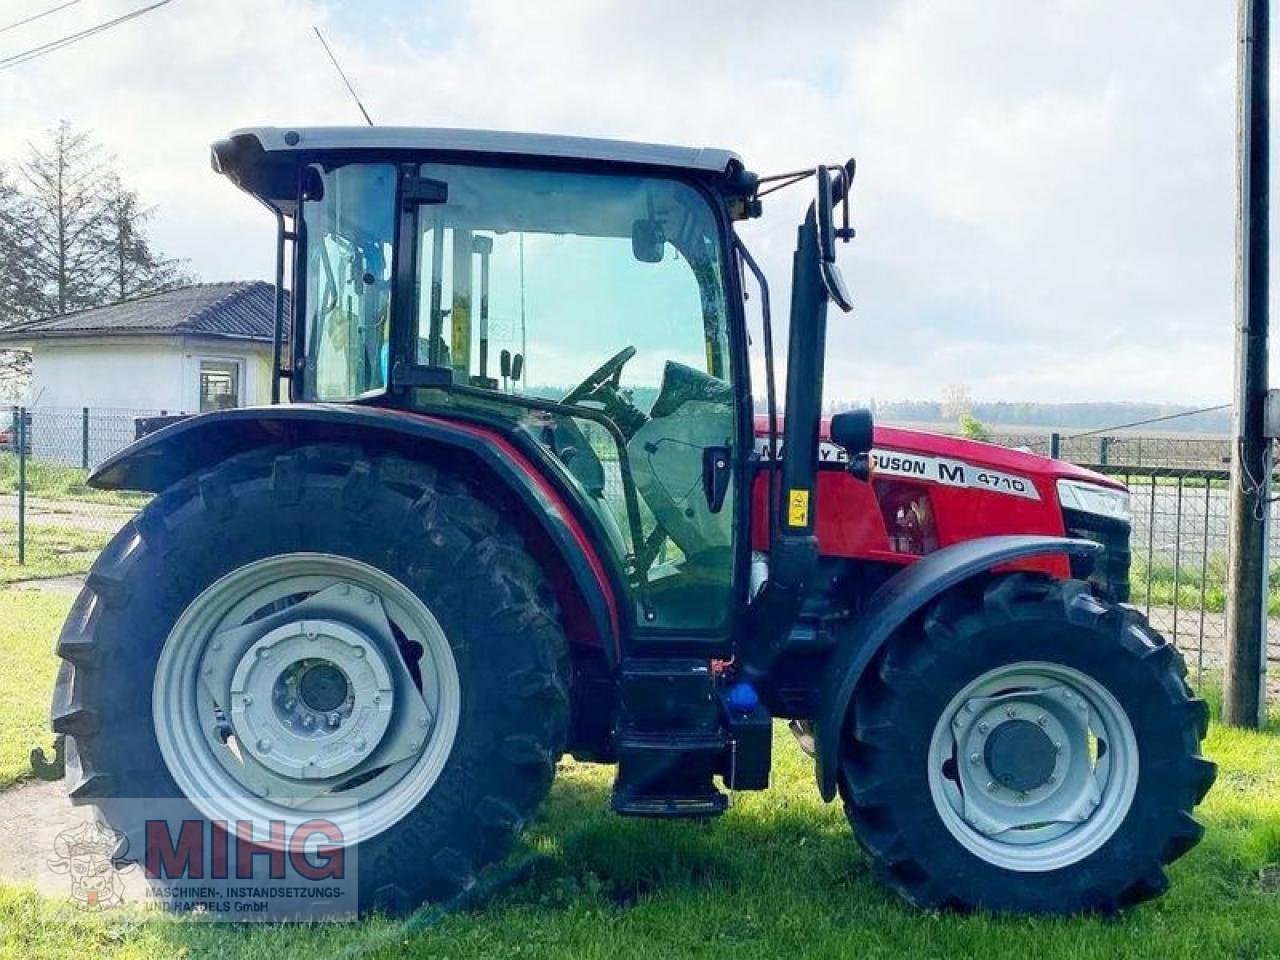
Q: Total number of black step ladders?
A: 1